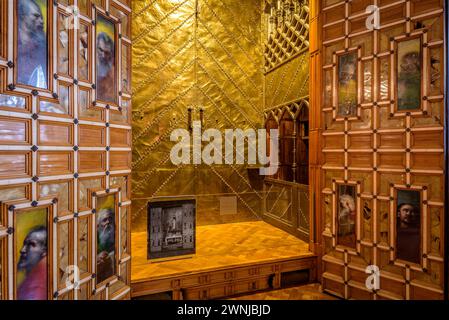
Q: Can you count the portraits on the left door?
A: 4